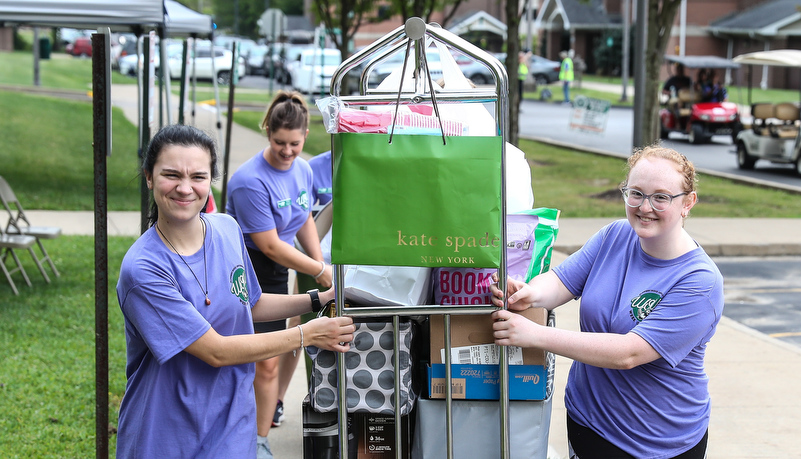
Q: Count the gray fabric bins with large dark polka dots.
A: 1